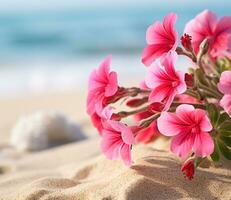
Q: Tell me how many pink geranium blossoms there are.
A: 7